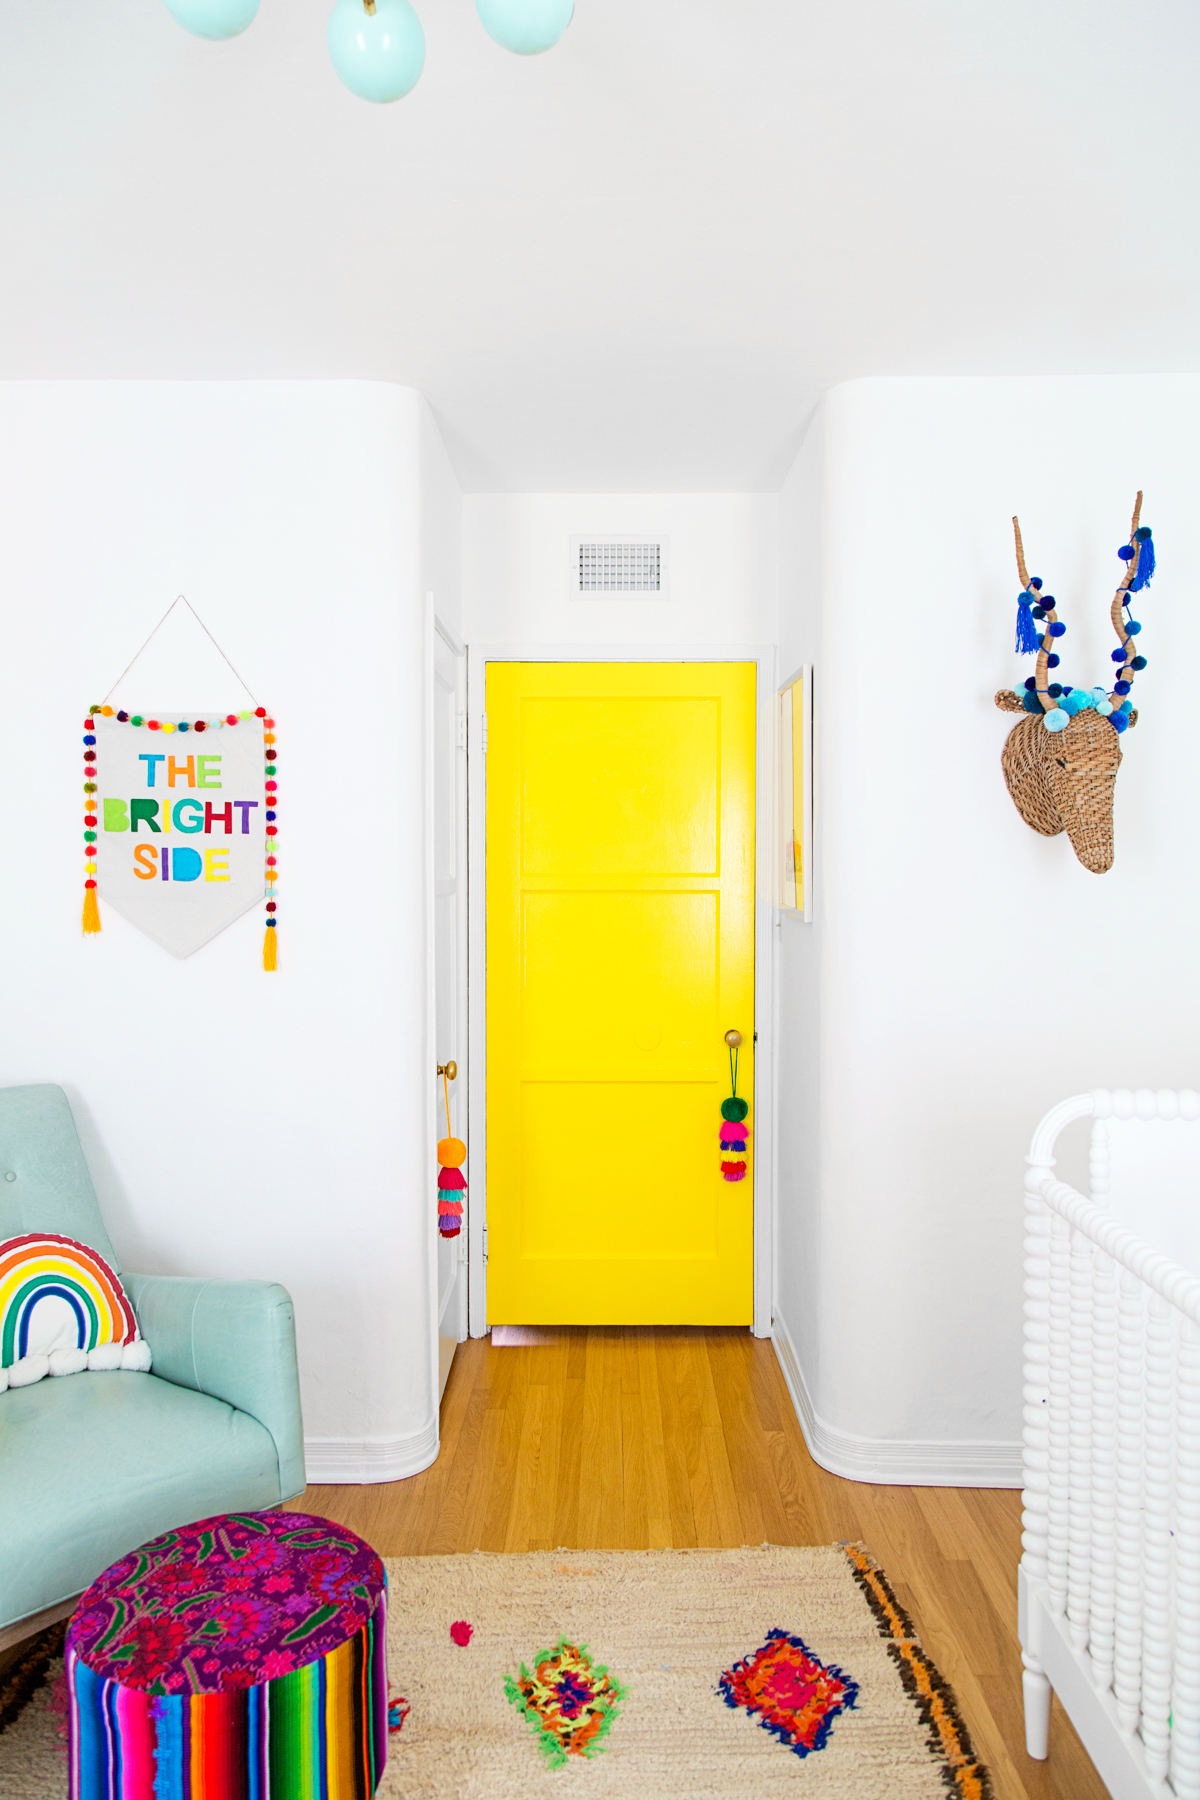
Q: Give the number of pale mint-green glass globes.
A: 3